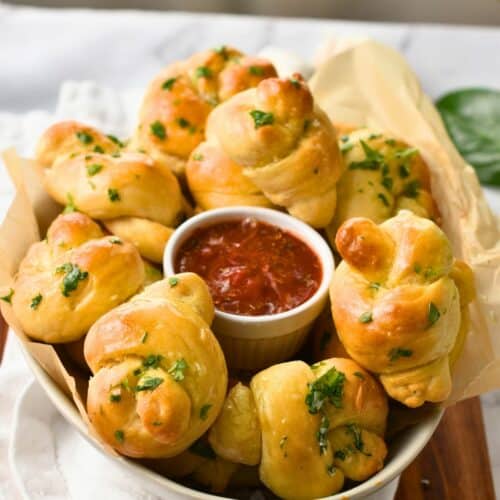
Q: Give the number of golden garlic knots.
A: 8